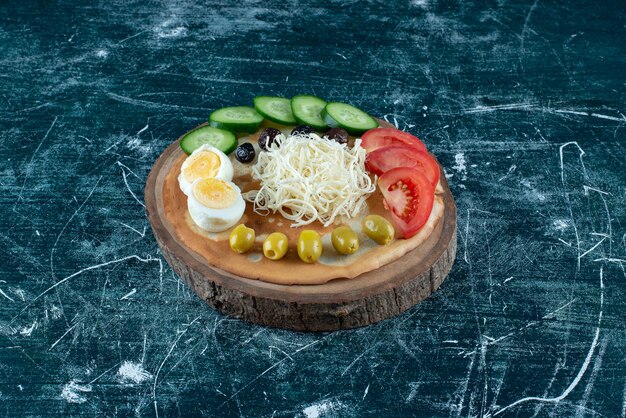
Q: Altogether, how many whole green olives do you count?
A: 5